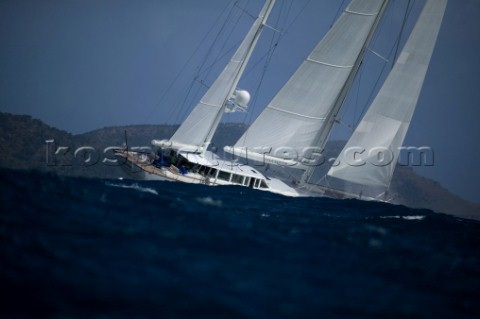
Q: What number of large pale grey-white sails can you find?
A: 3